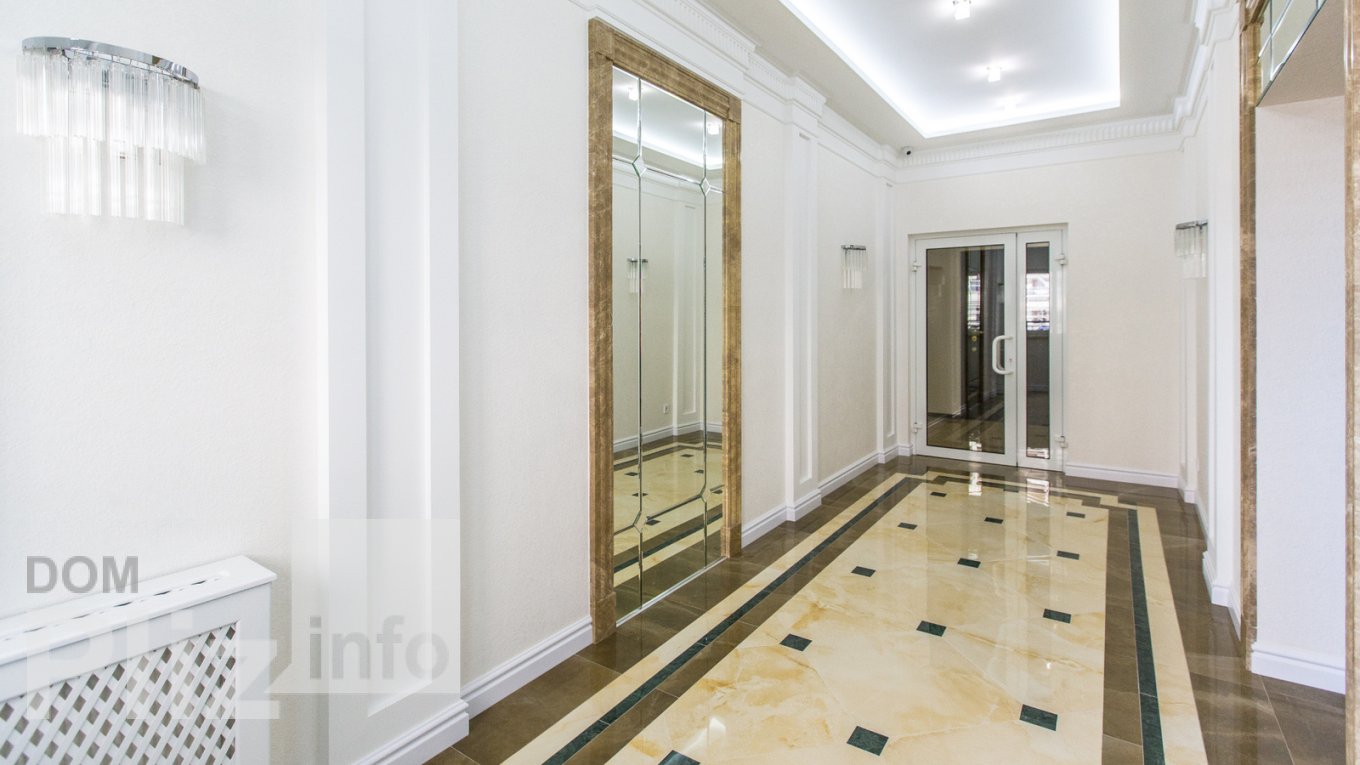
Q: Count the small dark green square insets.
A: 13